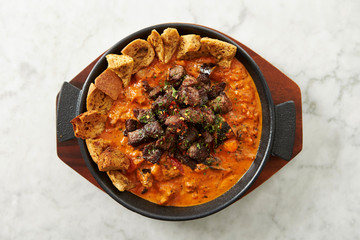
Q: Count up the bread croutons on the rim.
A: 12